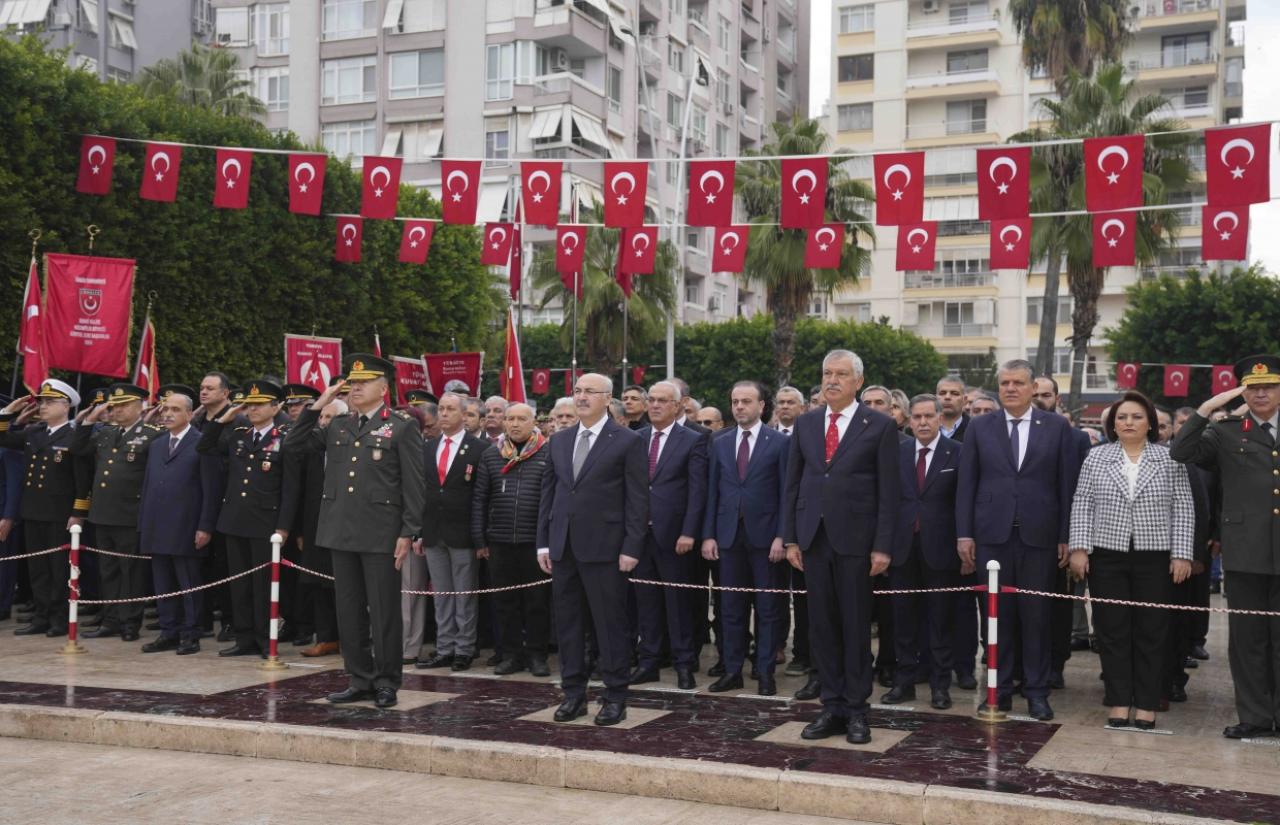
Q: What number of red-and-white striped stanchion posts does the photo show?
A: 3